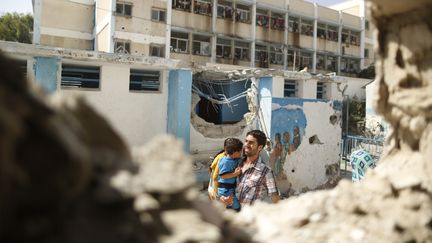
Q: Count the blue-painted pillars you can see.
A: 3